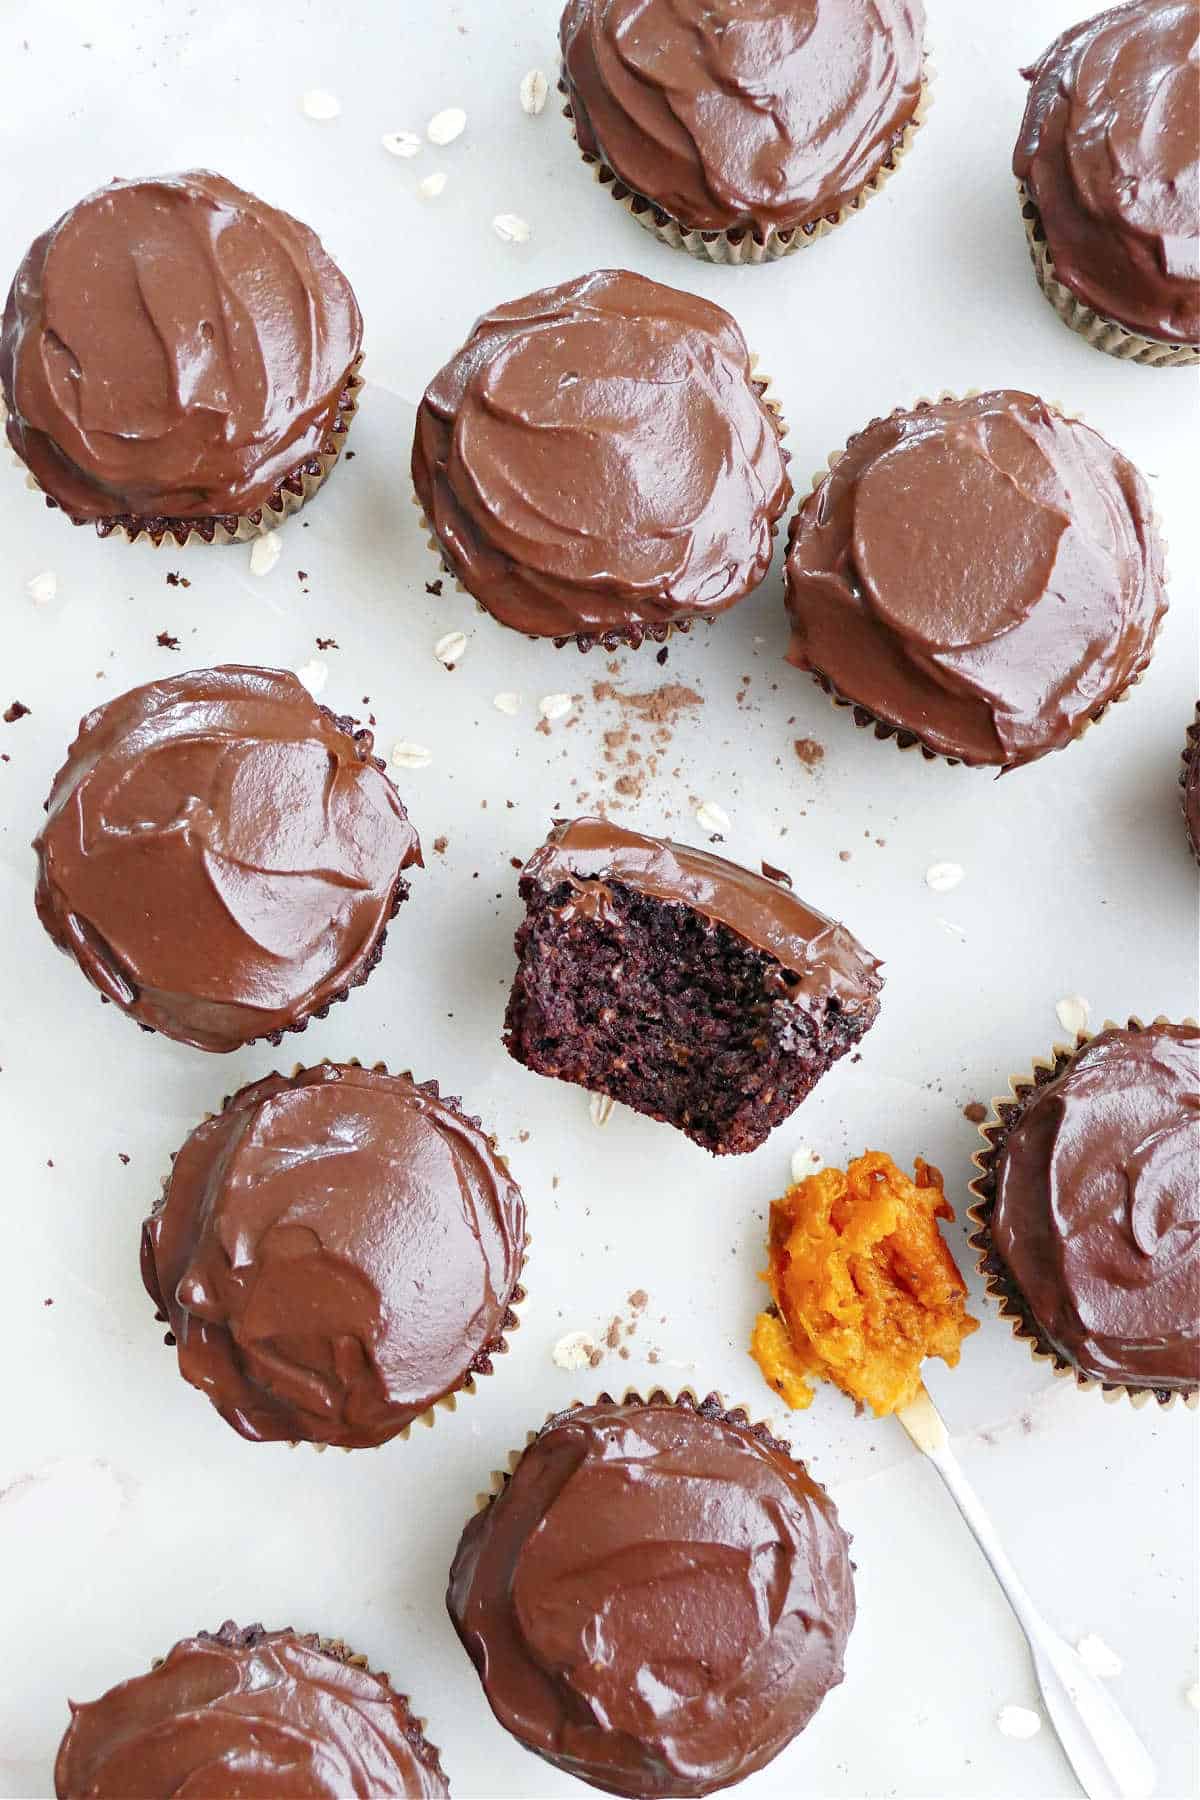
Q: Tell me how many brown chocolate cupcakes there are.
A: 12